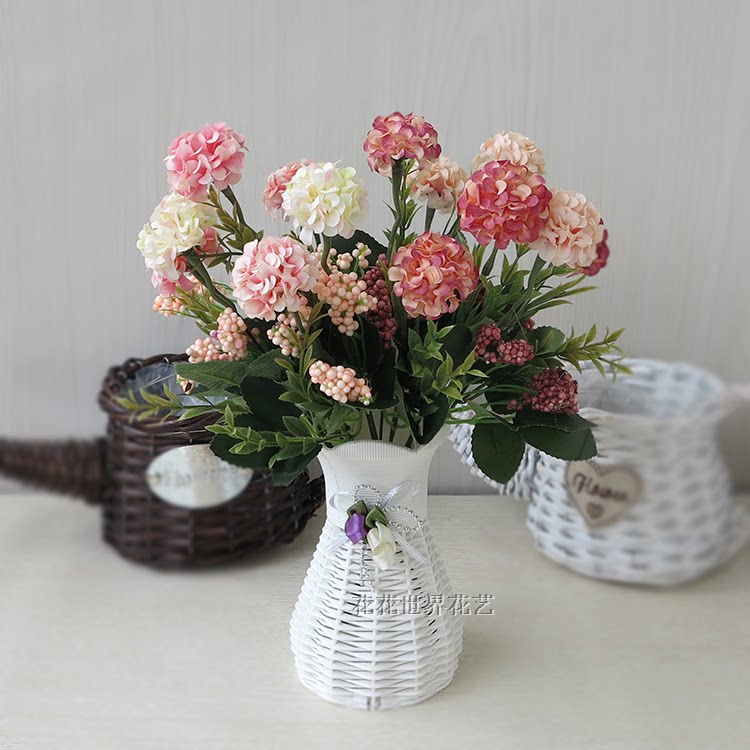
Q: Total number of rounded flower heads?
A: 13